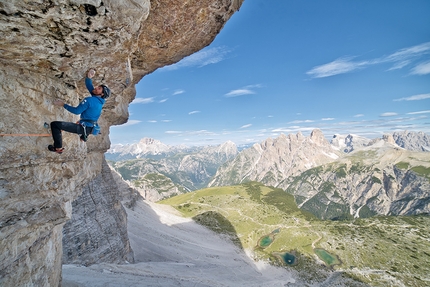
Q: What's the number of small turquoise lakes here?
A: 3